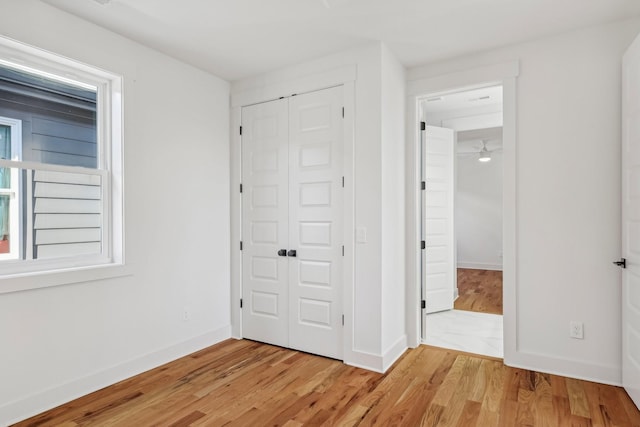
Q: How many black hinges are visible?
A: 12